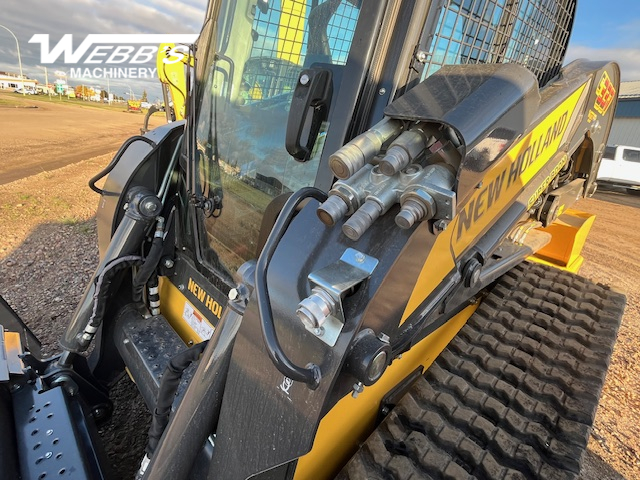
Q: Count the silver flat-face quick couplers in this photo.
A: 5